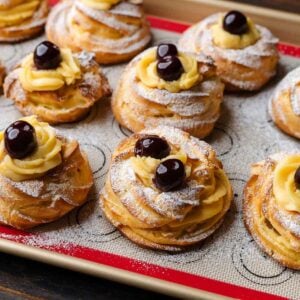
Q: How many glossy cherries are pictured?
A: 8